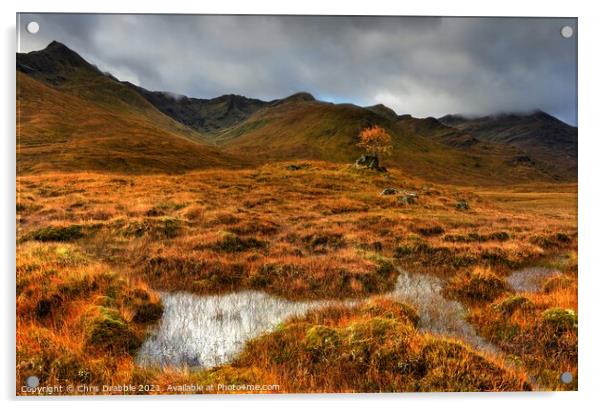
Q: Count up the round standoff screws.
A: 4